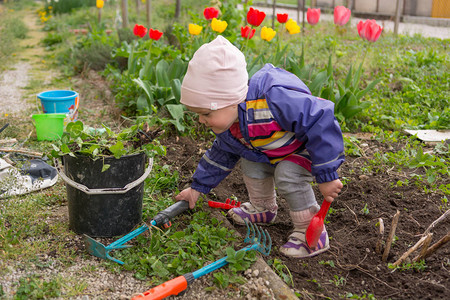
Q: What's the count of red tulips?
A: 6